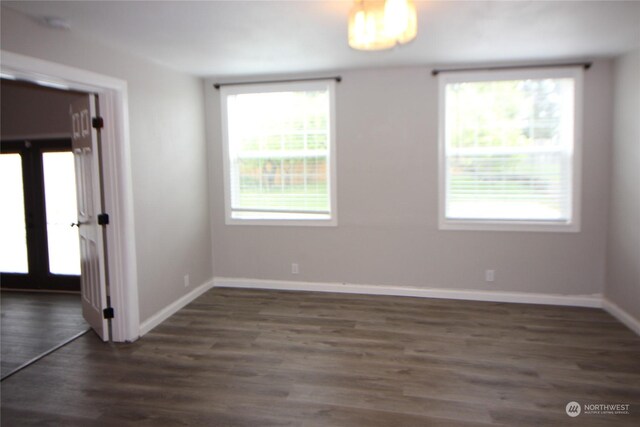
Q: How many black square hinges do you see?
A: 3